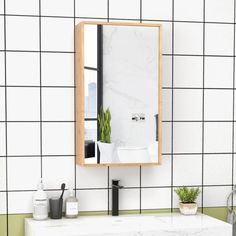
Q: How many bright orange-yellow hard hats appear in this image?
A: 0